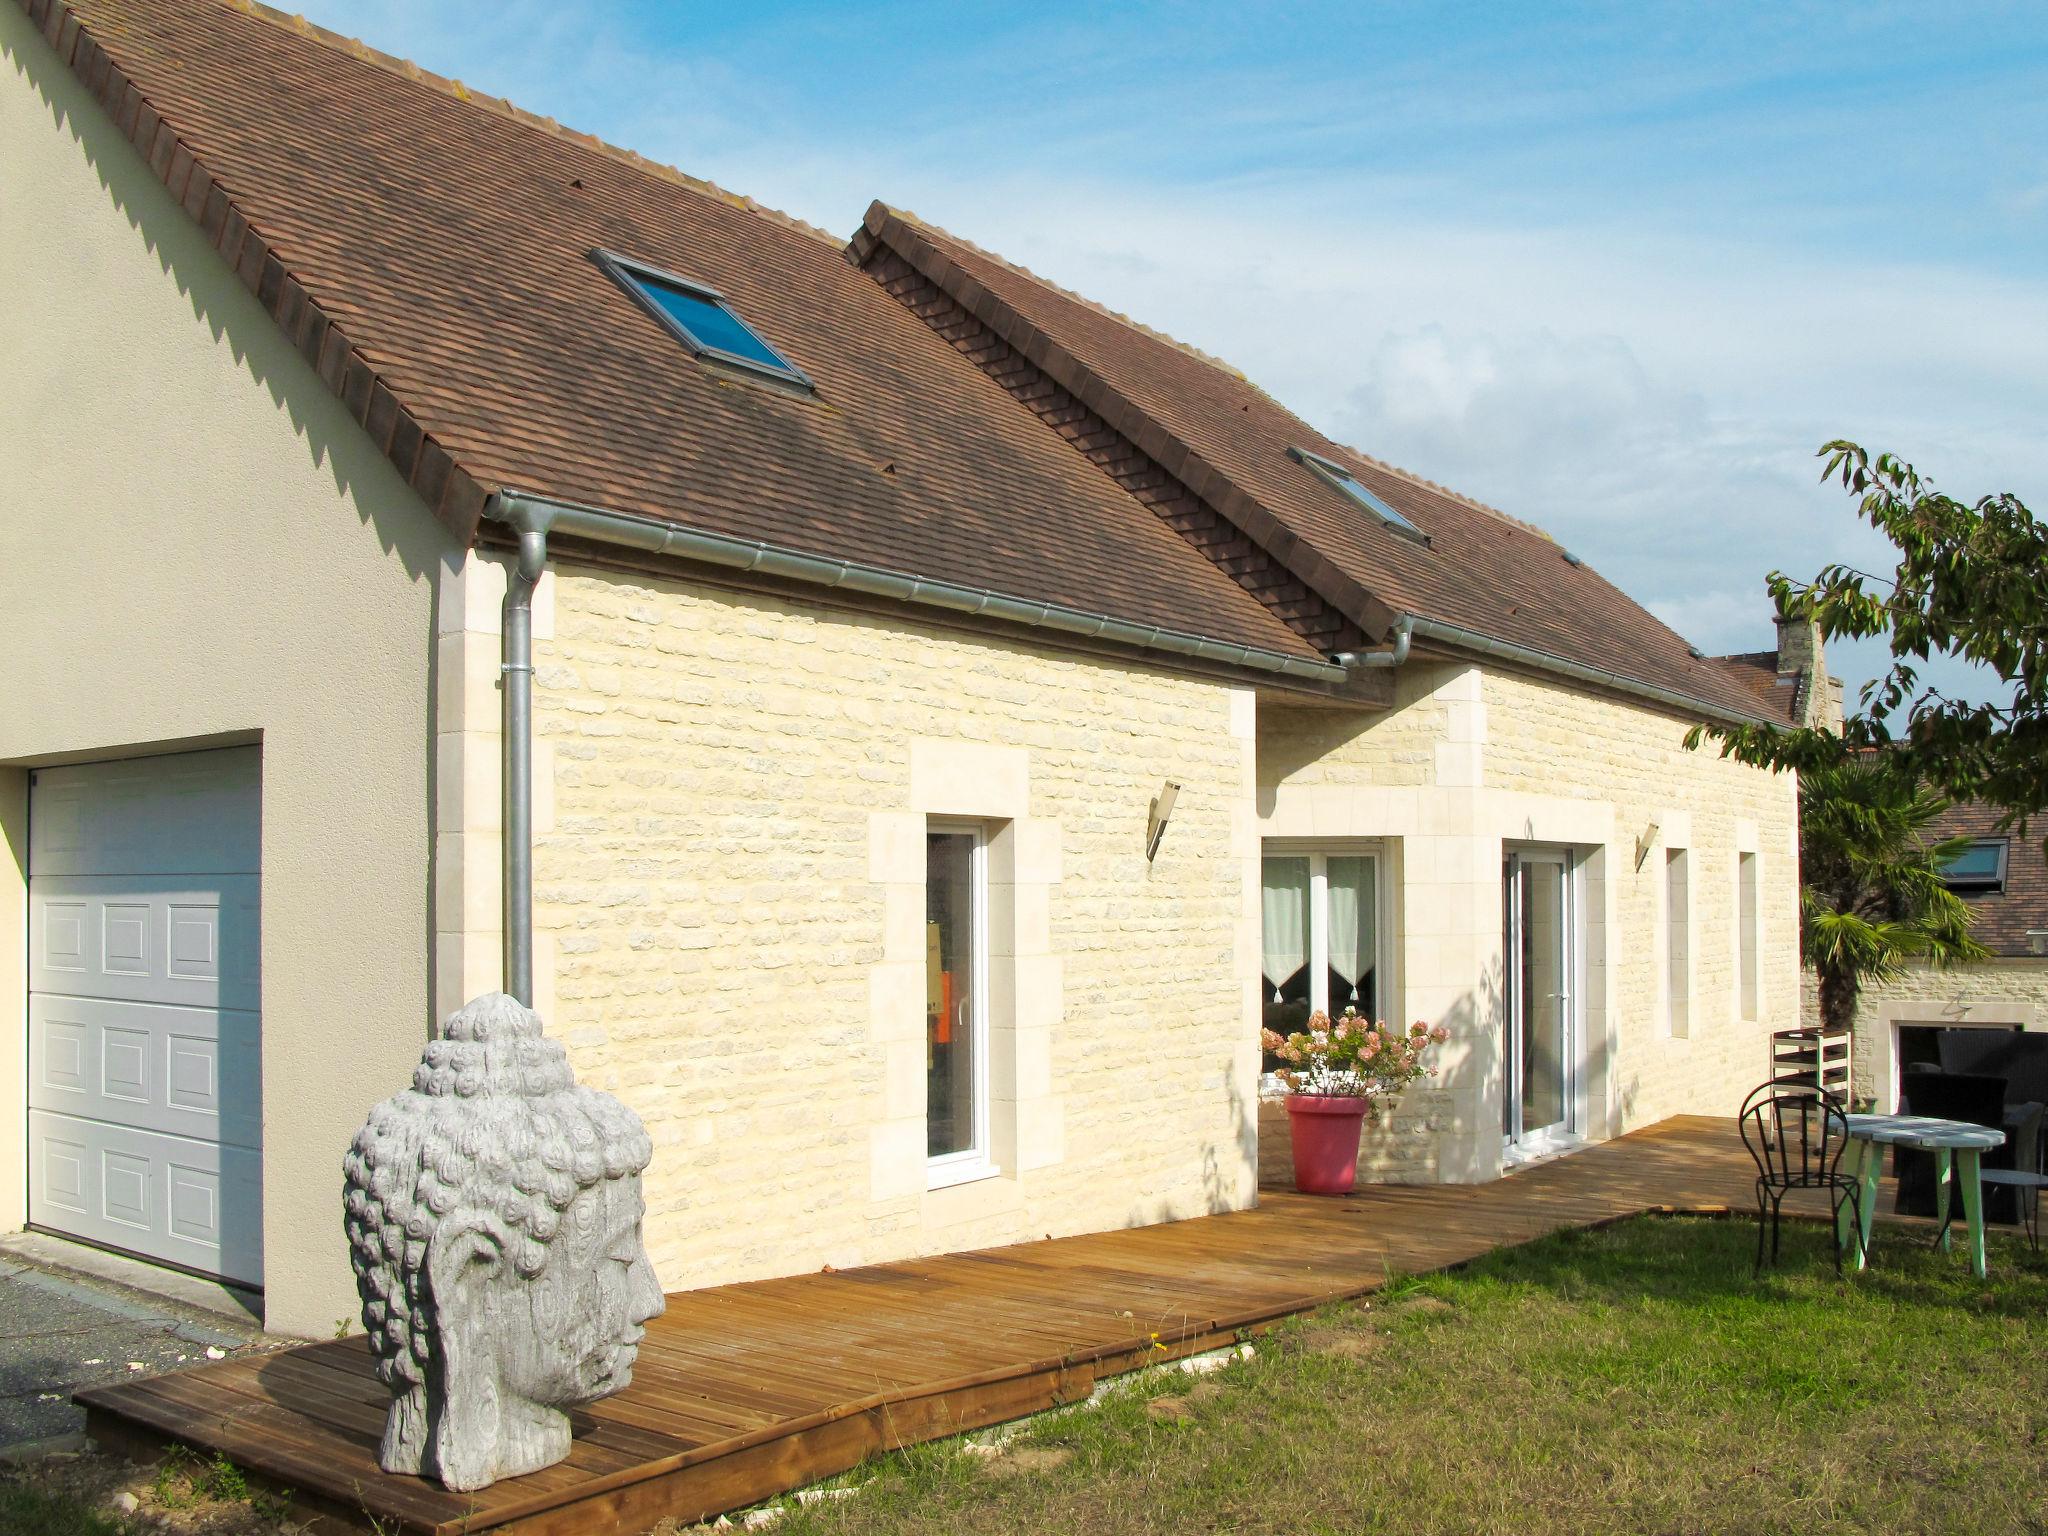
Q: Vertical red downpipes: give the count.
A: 0